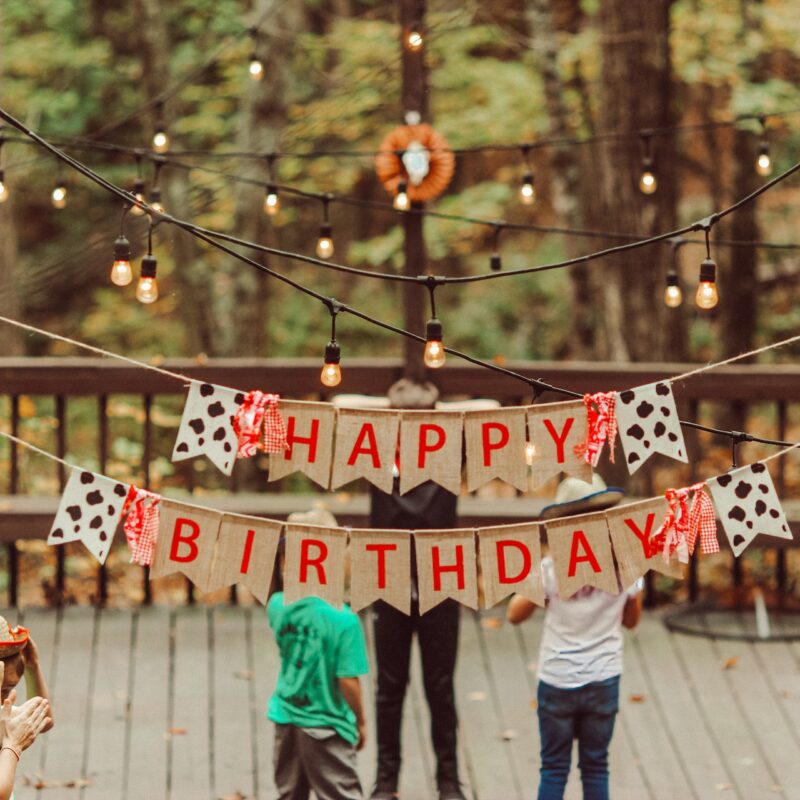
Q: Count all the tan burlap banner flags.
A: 13